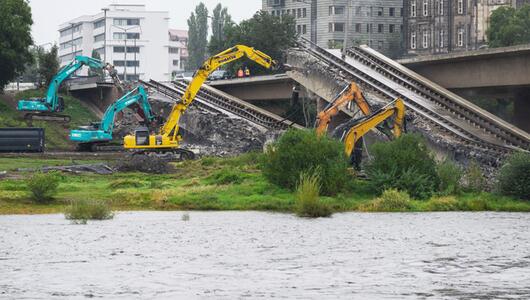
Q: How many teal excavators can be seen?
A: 2